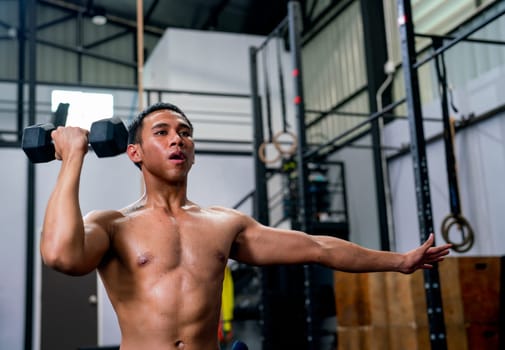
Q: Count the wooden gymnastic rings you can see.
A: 4